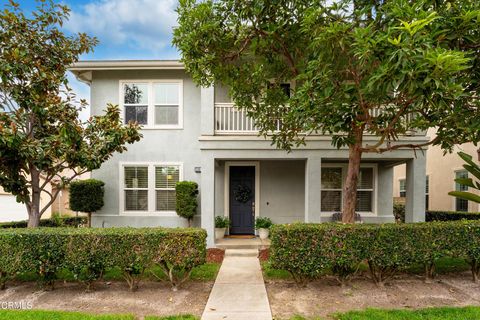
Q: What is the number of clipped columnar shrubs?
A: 2